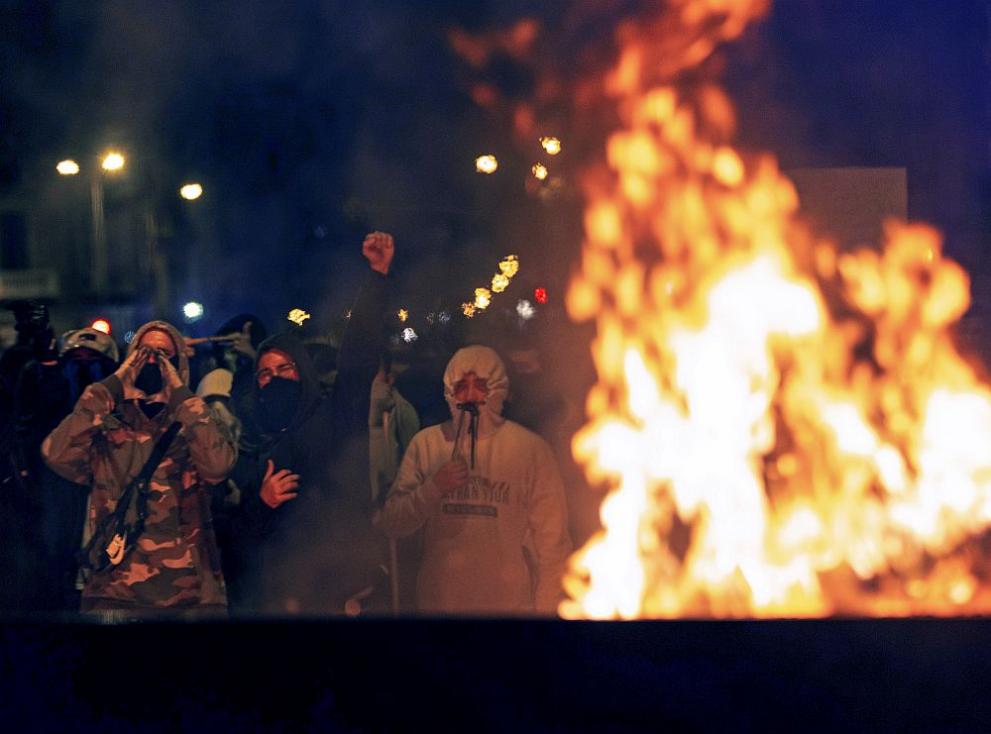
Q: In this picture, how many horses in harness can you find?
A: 0